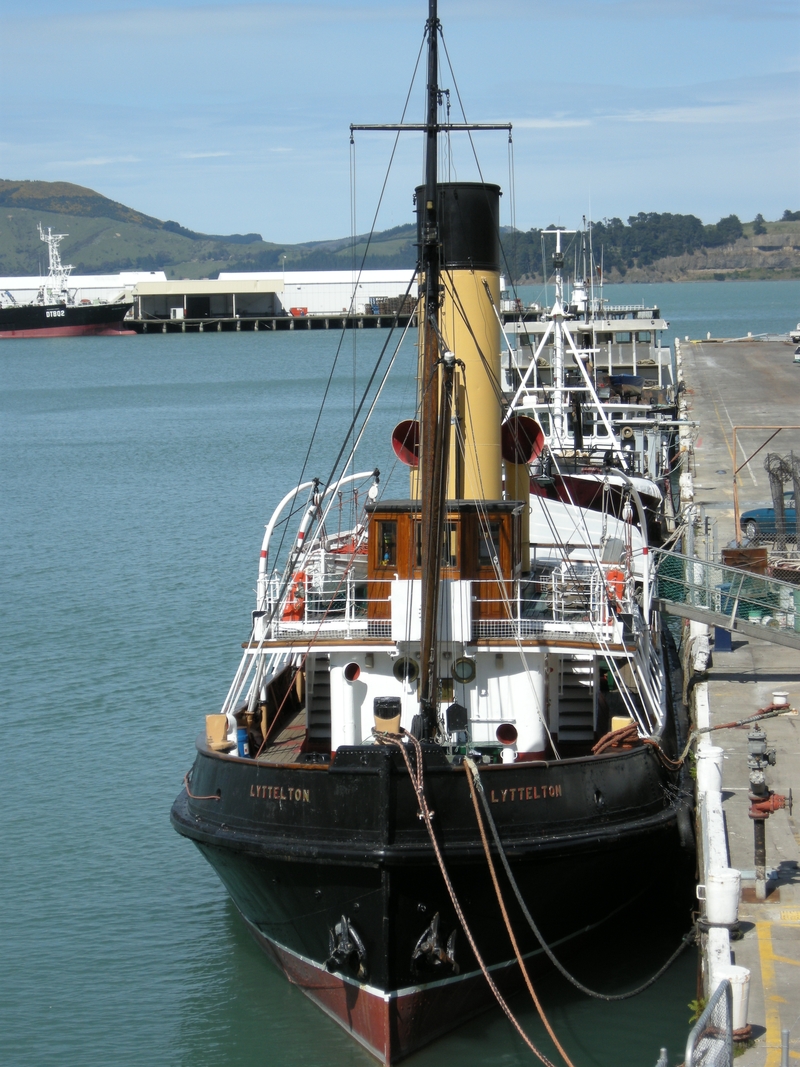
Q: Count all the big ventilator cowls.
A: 2